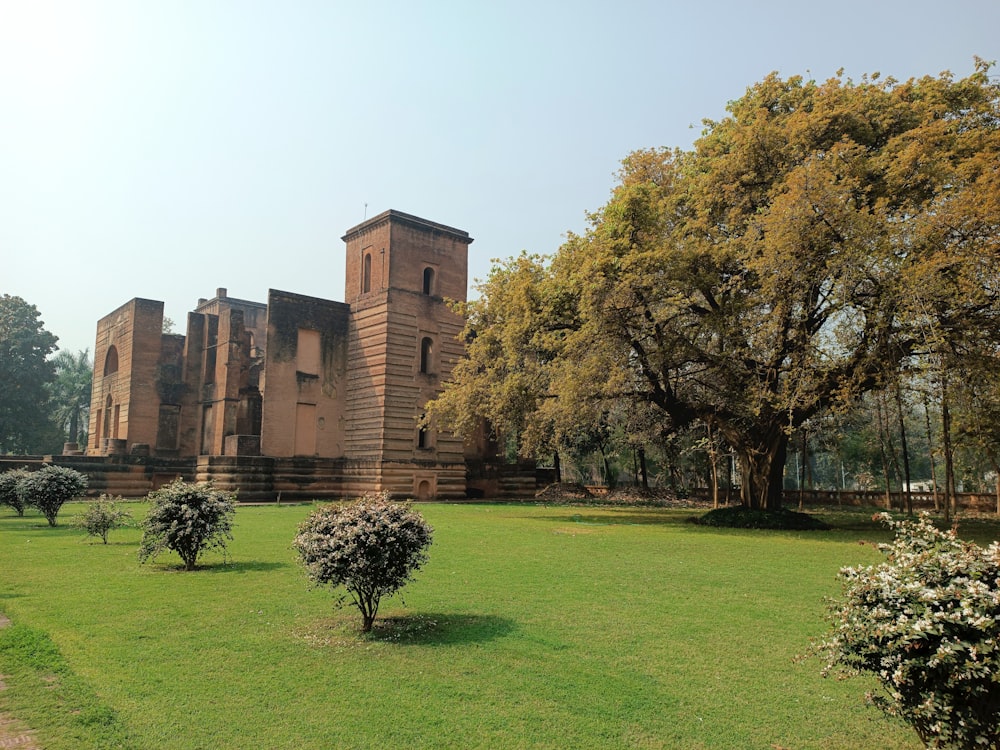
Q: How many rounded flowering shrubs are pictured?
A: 6